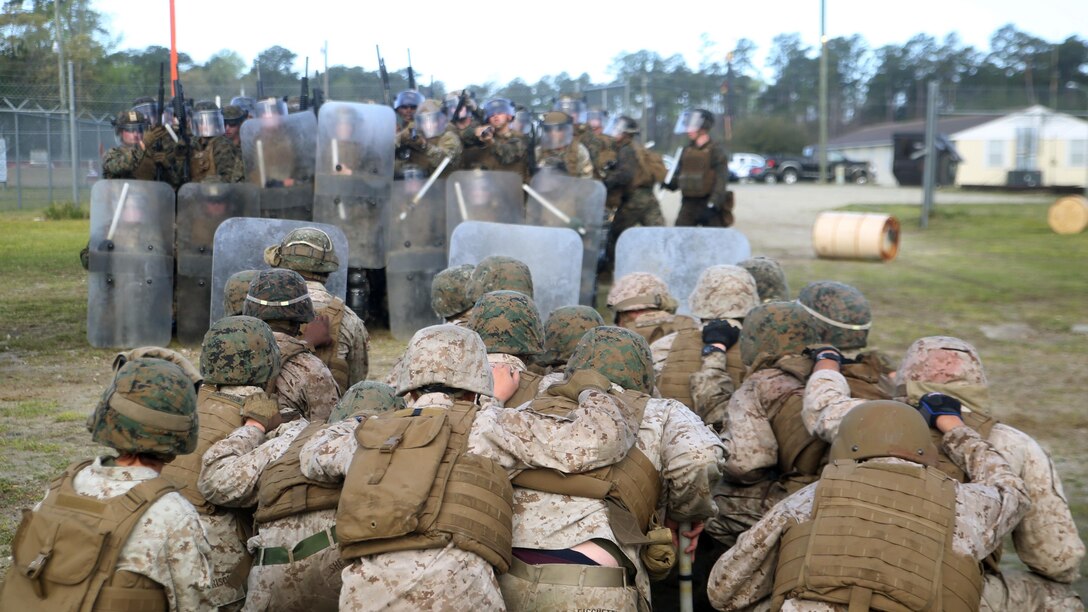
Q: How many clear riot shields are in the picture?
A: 10